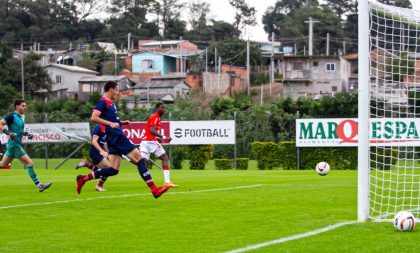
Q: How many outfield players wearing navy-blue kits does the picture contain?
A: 2